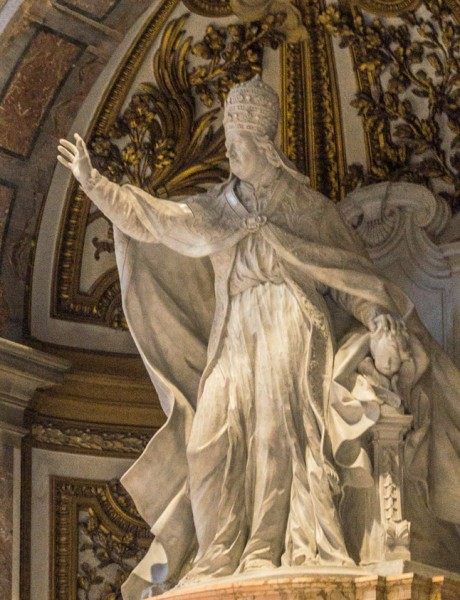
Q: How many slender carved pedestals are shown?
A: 1